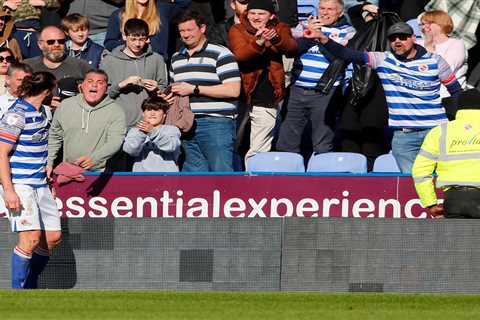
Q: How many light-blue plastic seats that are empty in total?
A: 3